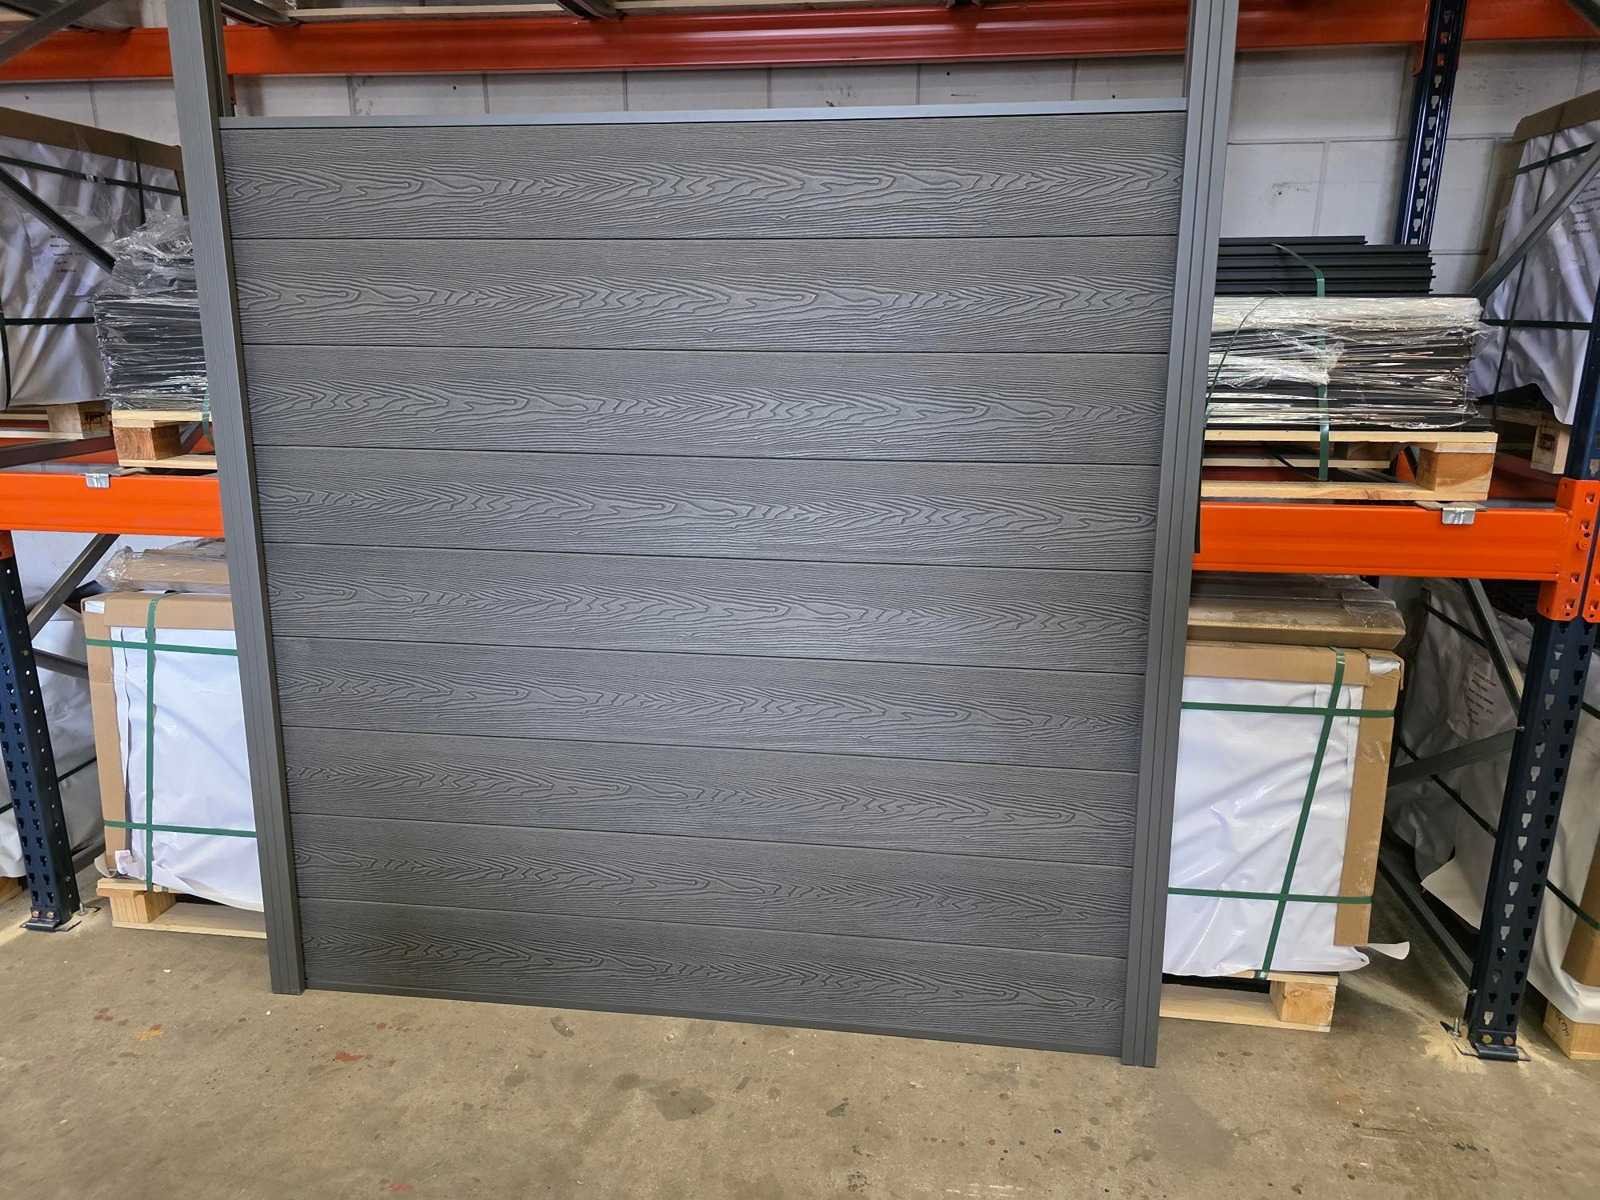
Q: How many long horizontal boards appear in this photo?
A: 9